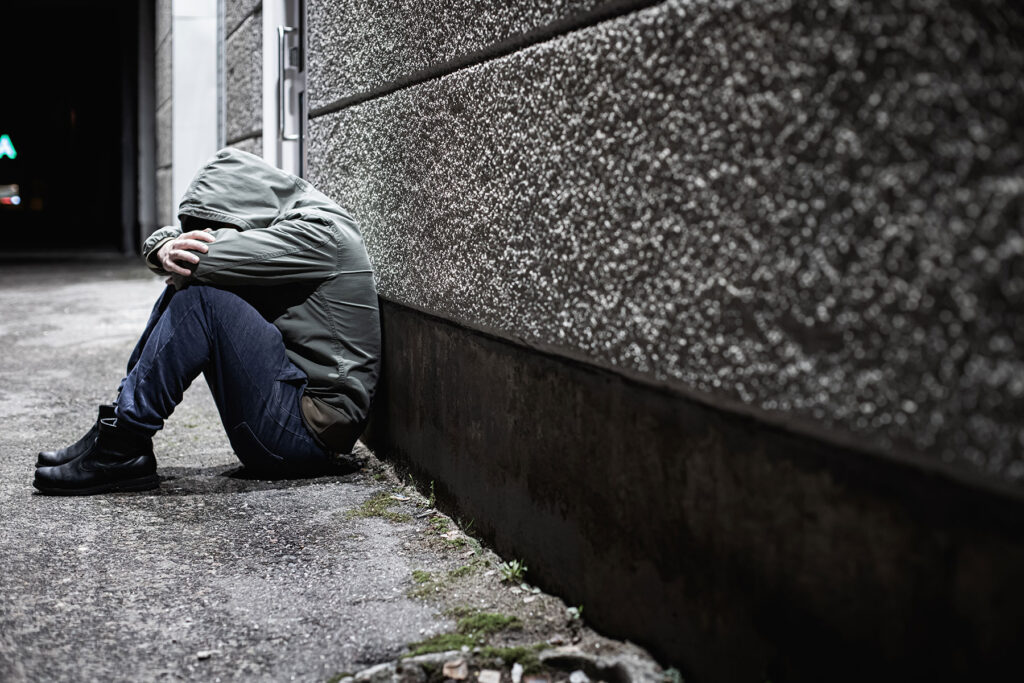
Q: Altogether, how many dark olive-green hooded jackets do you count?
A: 1